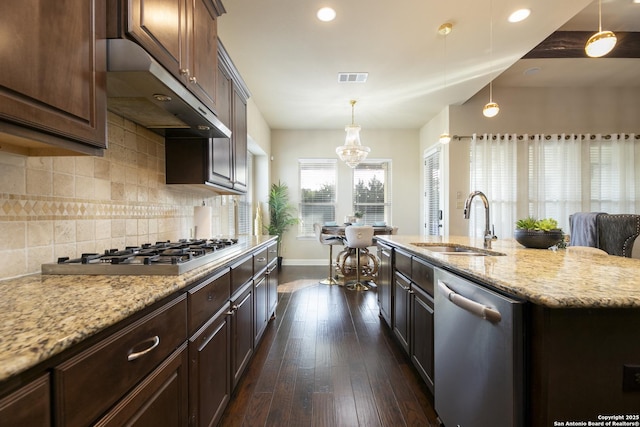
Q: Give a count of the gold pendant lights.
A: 3